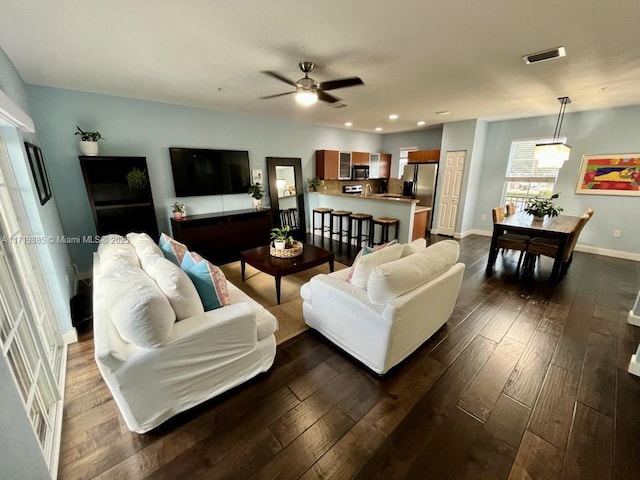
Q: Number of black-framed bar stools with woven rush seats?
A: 4